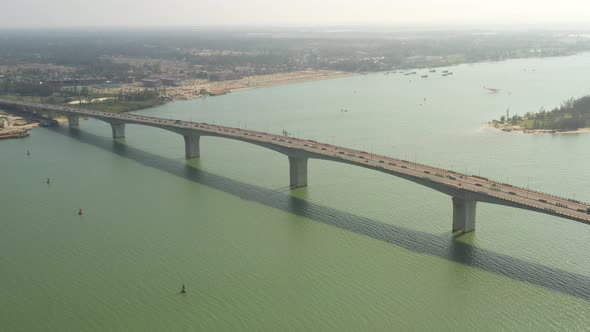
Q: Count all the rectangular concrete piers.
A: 5